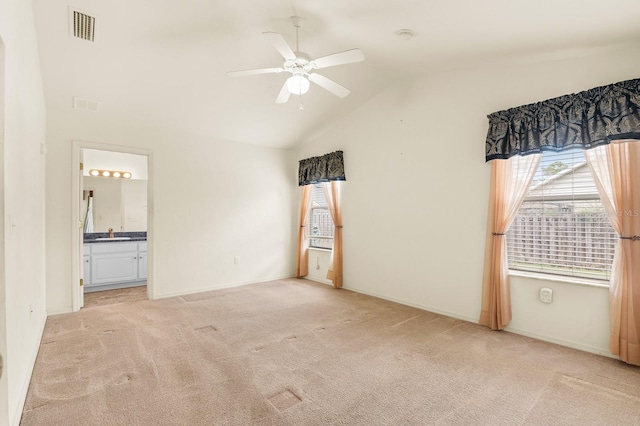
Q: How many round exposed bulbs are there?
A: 4